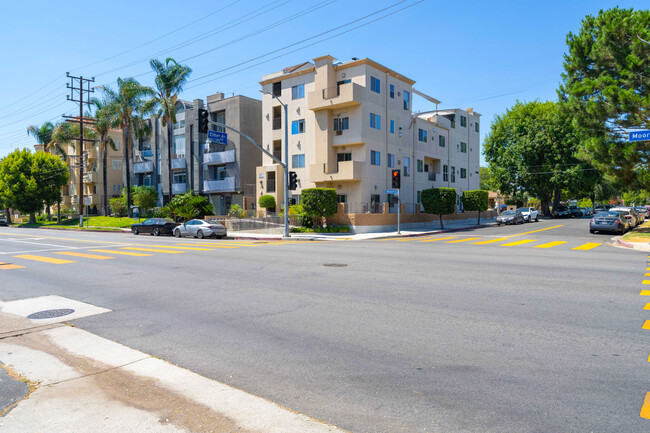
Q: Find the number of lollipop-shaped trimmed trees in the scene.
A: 4